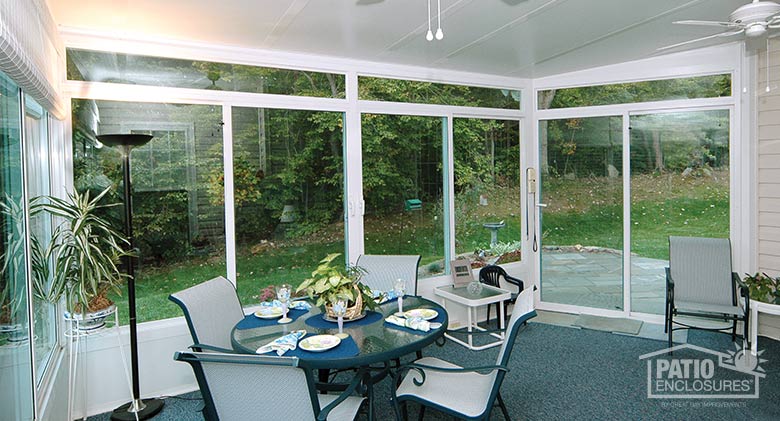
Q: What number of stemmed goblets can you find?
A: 3